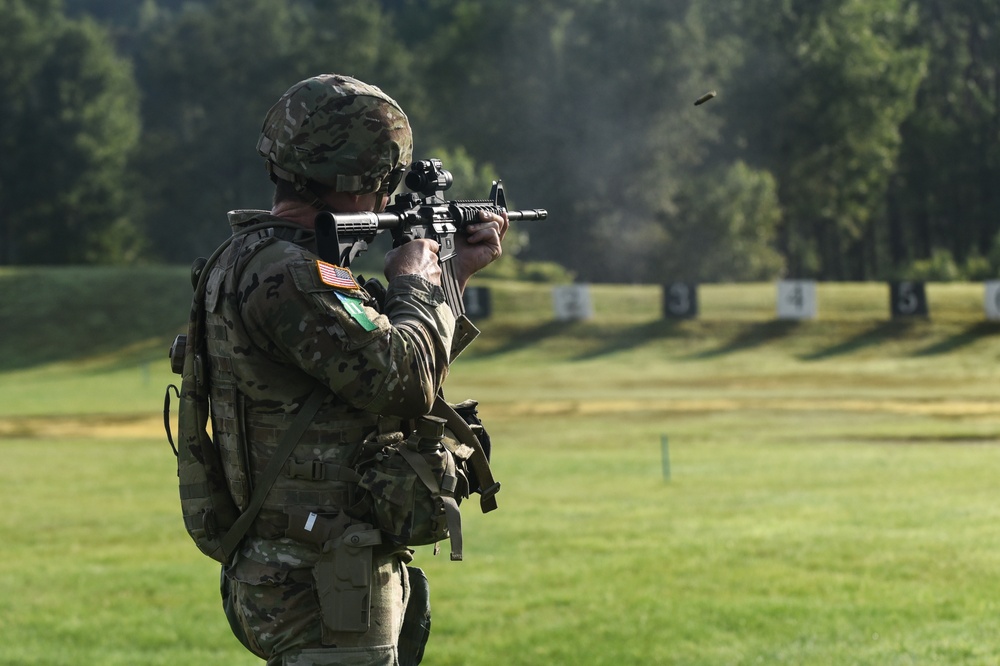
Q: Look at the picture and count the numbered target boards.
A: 6